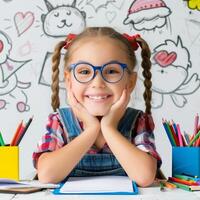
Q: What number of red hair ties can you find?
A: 2